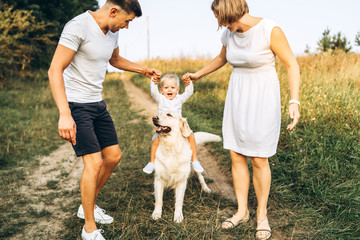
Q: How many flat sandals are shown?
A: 2